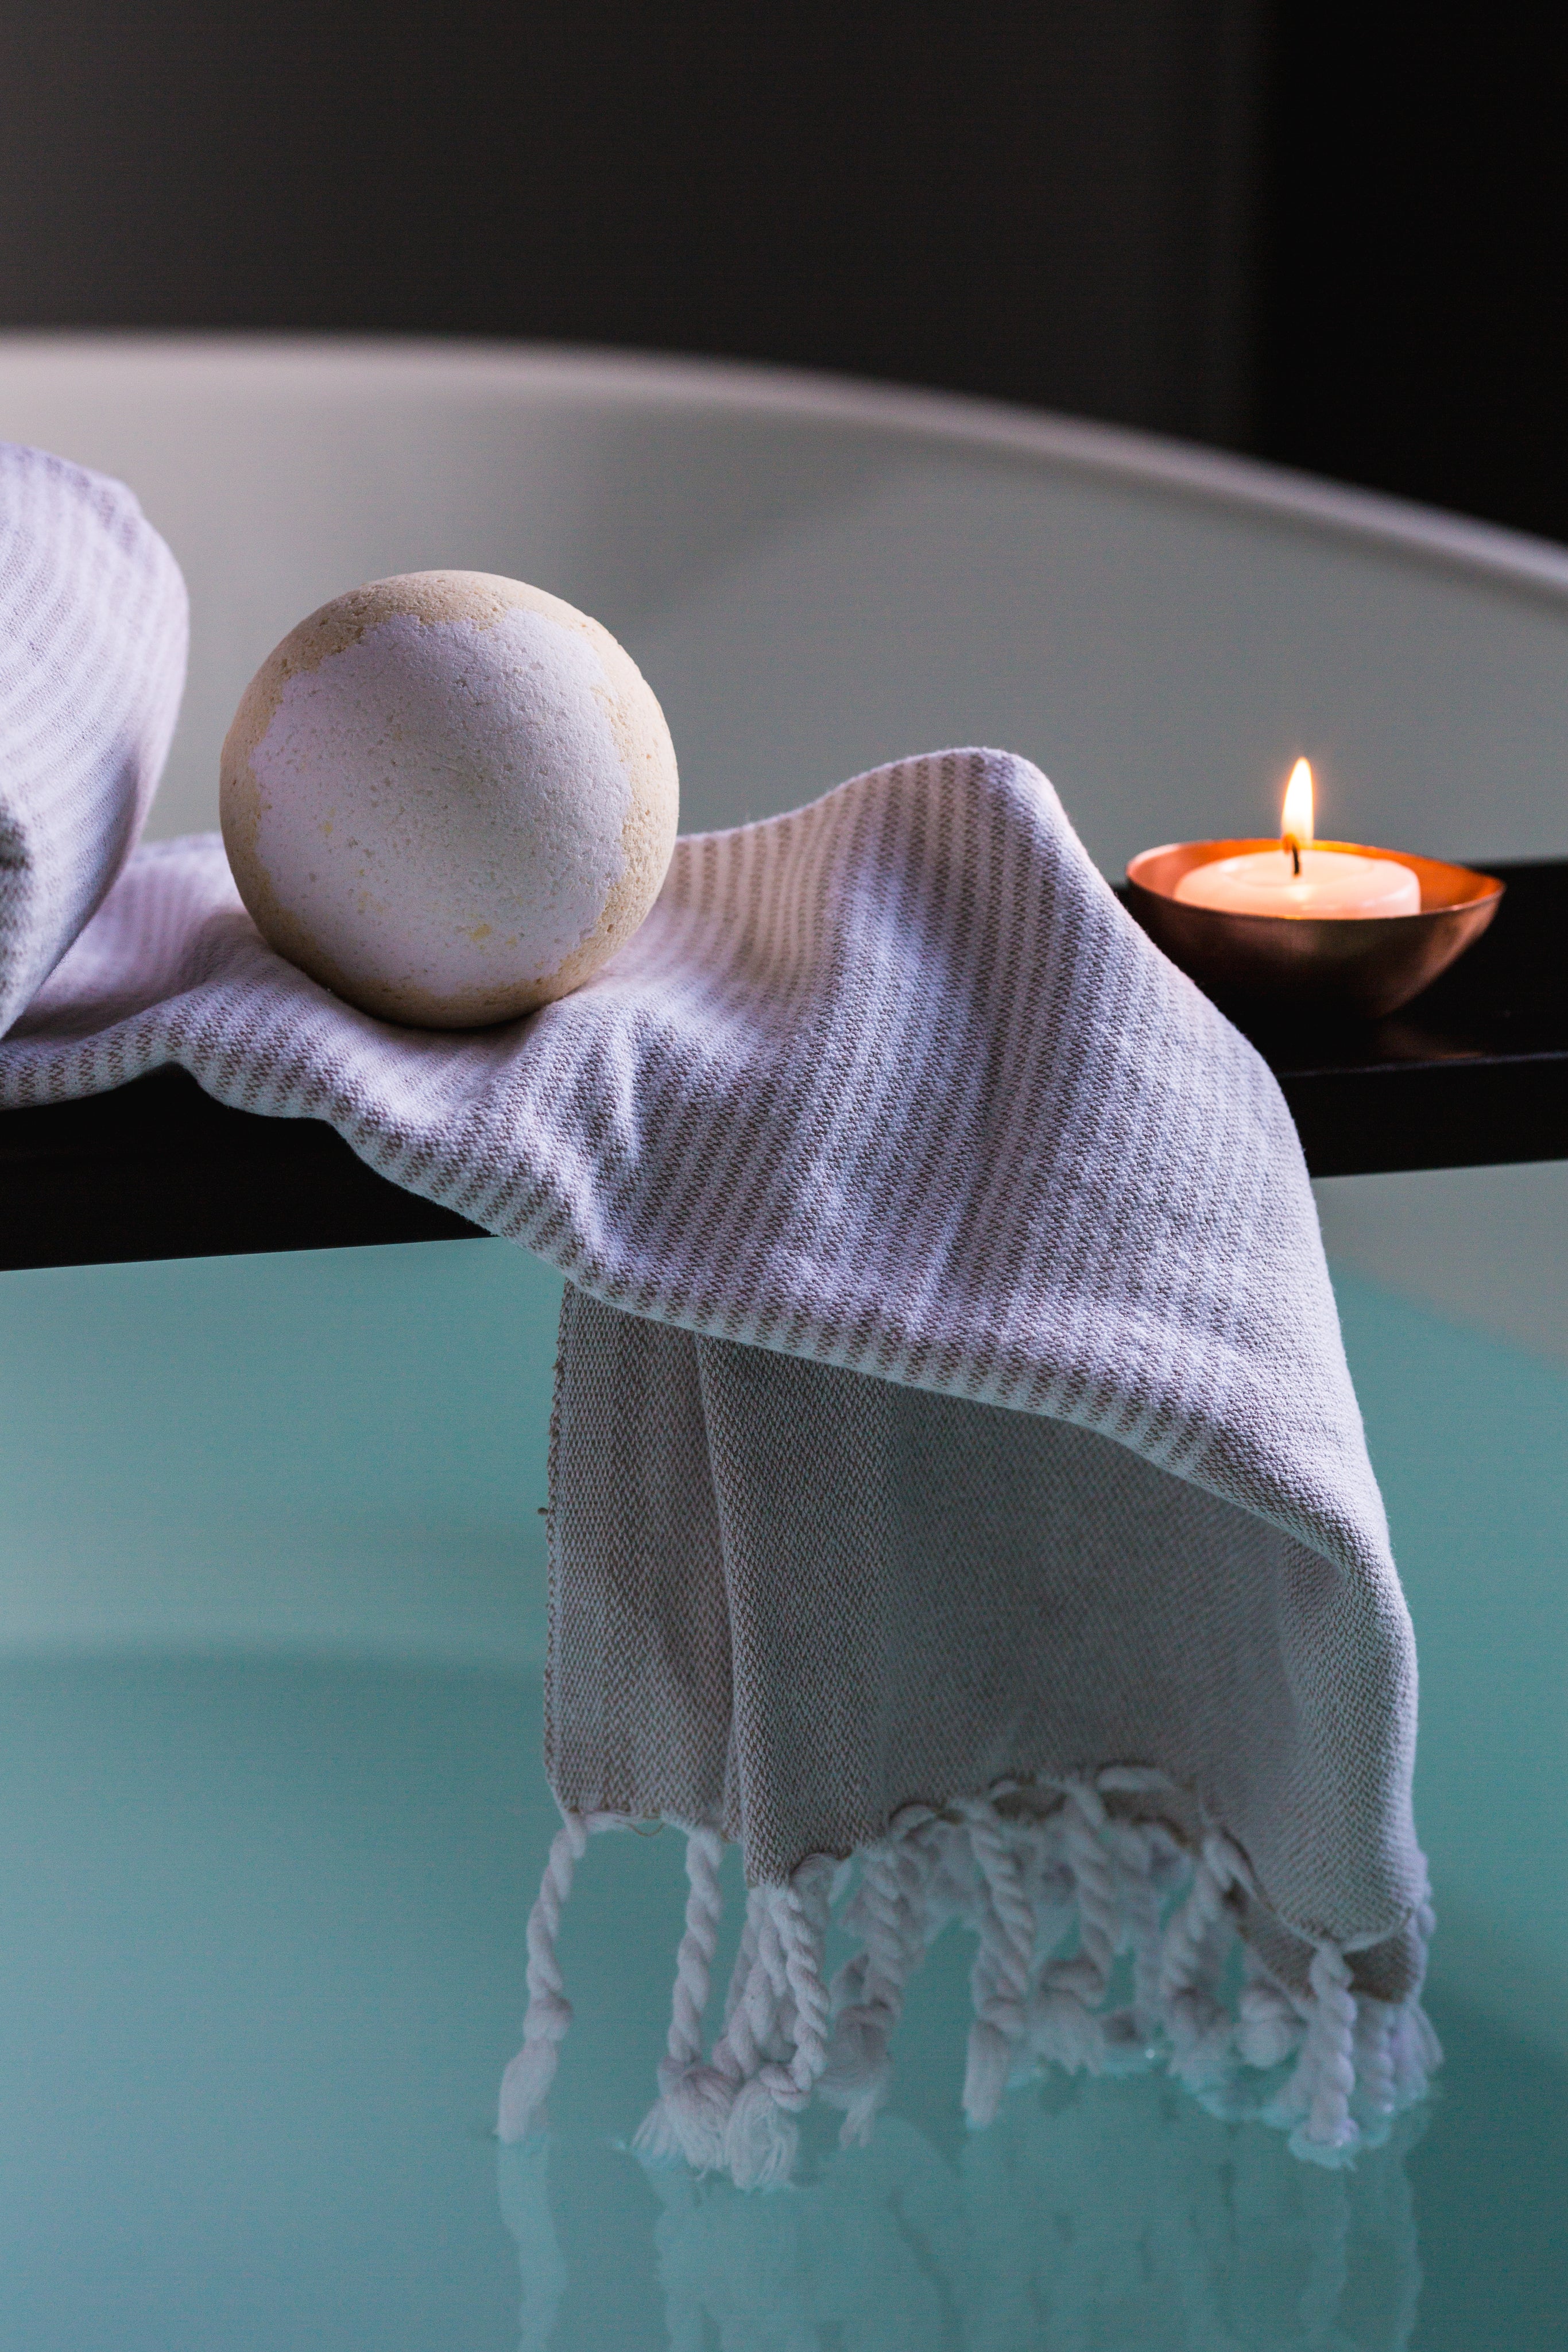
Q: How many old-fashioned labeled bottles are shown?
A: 0